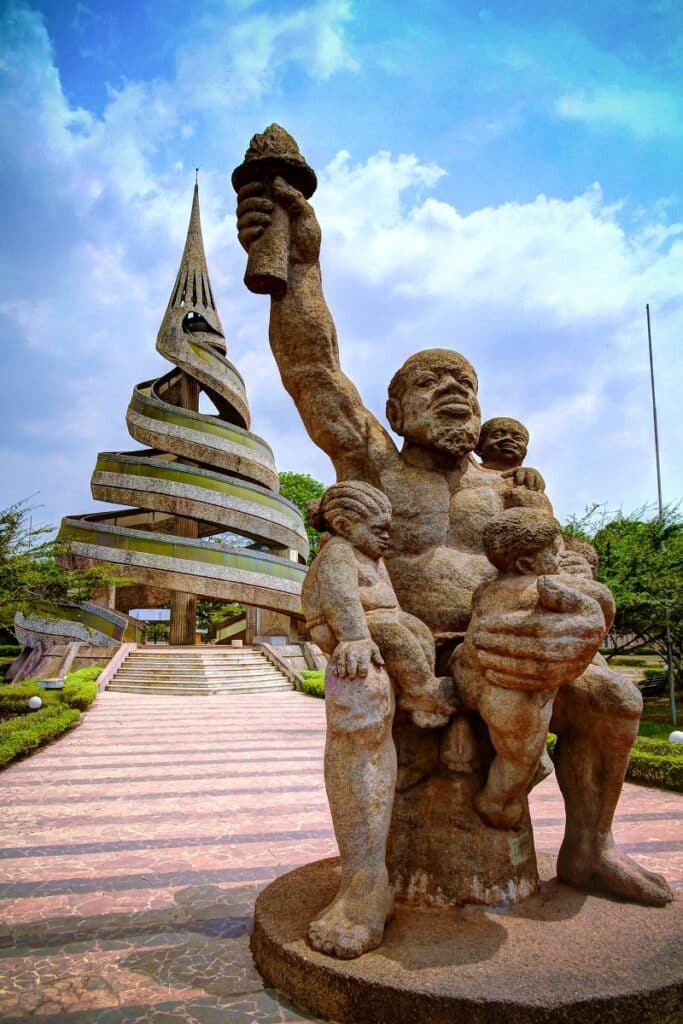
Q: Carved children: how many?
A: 4